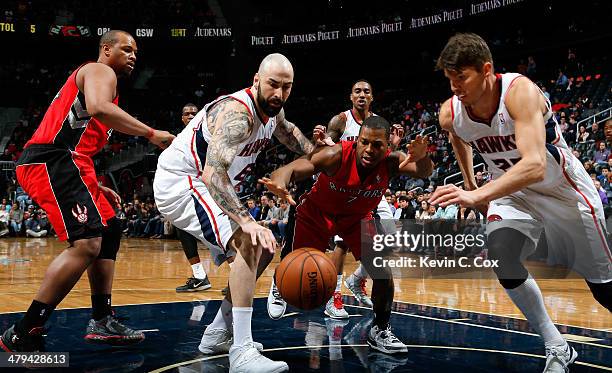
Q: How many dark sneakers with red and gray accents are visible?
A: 2